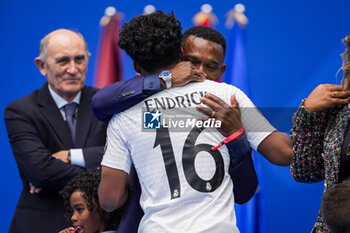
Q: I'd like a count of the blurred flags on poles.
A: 4